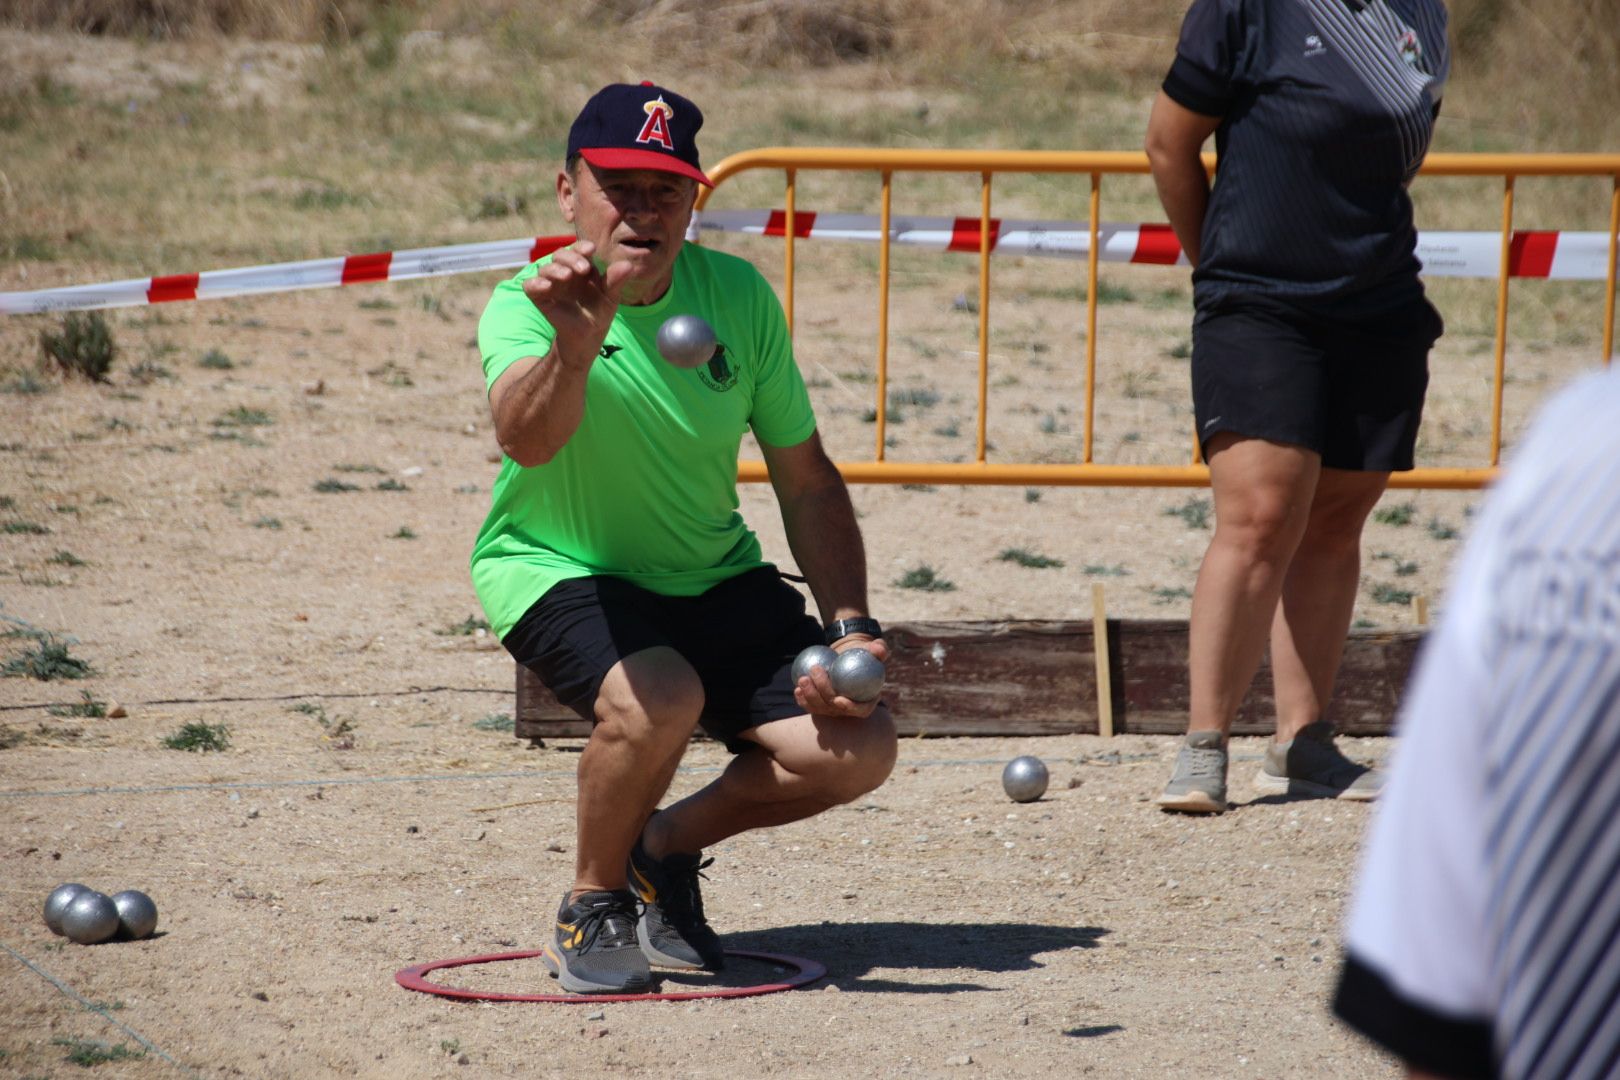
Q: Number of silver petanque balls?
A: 7